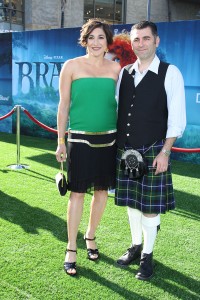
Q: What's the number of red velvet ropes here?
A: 3